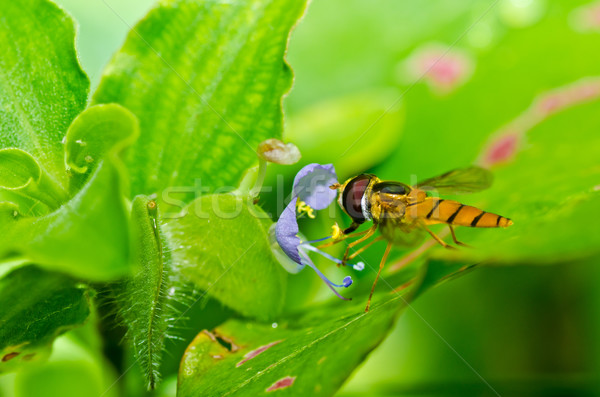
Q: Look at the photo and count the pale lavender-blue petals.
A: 2